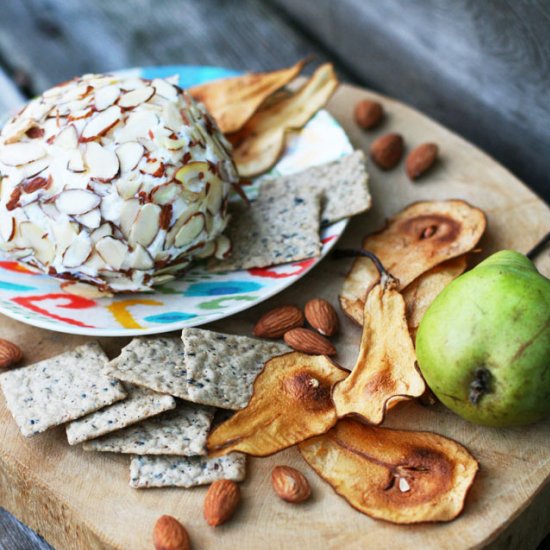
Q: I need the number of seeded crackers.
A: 8